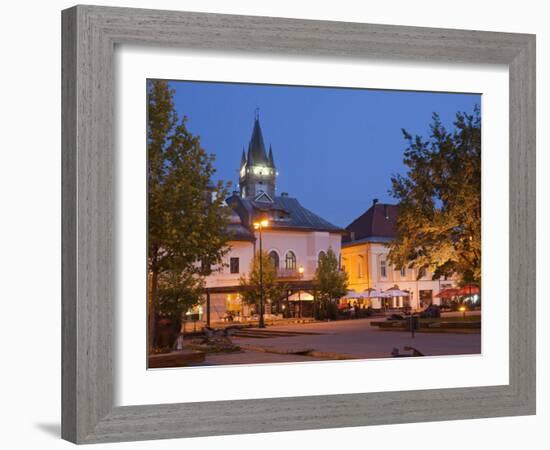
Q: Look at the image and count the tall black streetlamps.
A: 1